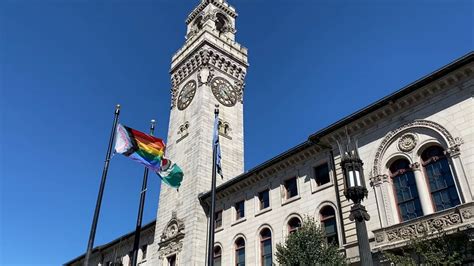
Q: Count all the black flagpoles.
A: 3